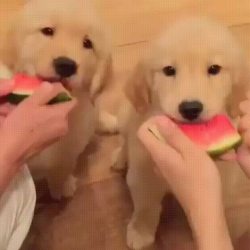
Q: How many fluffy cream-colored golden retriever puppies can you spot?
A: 2